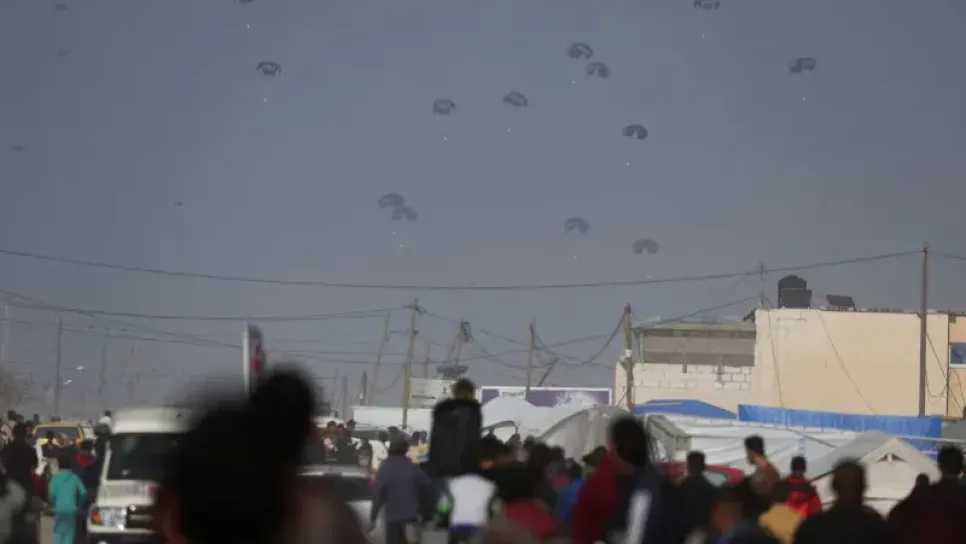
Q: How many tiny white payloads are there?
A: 12